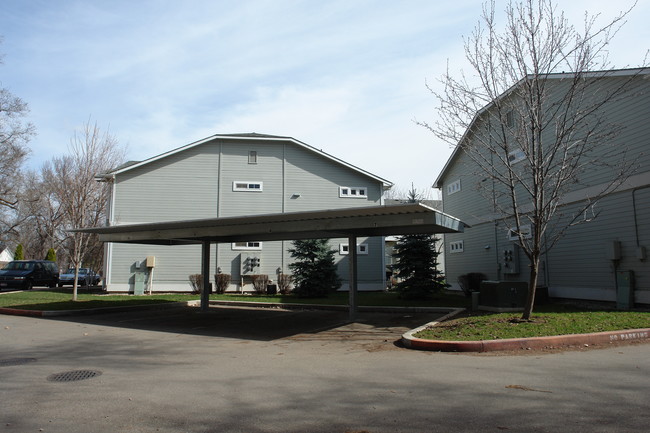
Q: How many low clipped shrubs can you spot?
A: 5